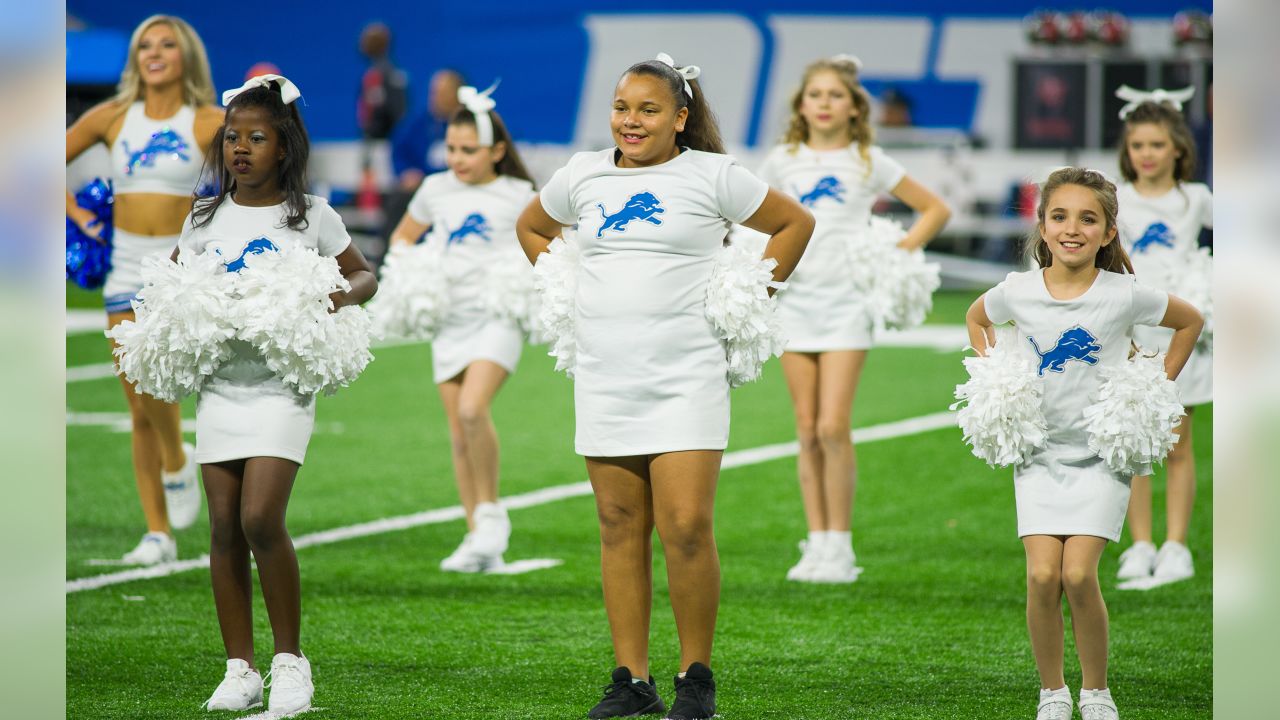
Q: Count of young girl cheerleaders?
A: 6